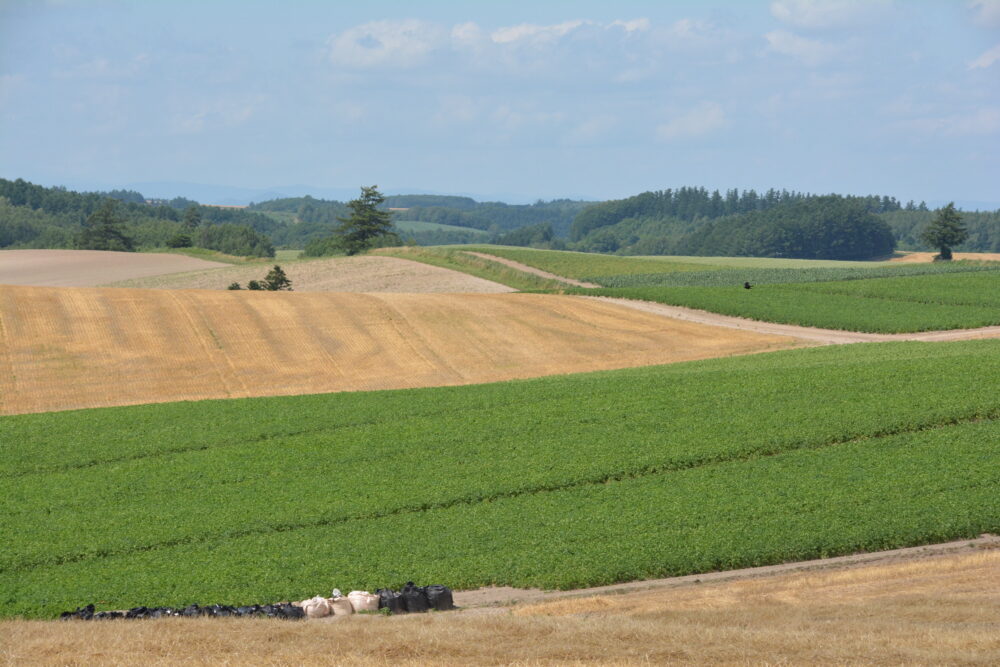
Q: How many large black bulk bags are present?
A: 3